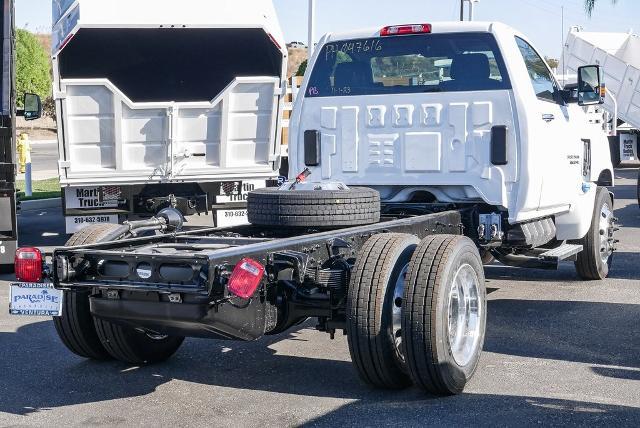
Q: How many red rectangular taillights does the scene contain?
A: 2